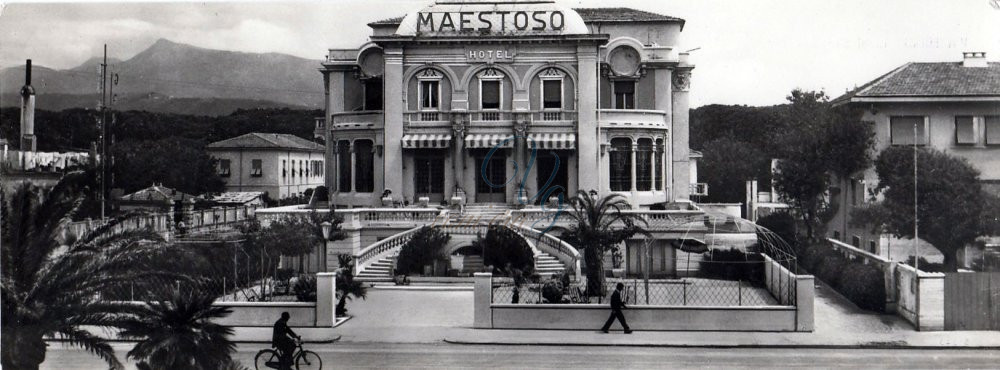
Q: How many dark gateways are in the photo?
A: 3